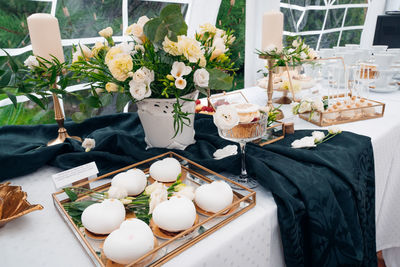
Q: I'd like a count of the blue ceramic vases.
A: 0